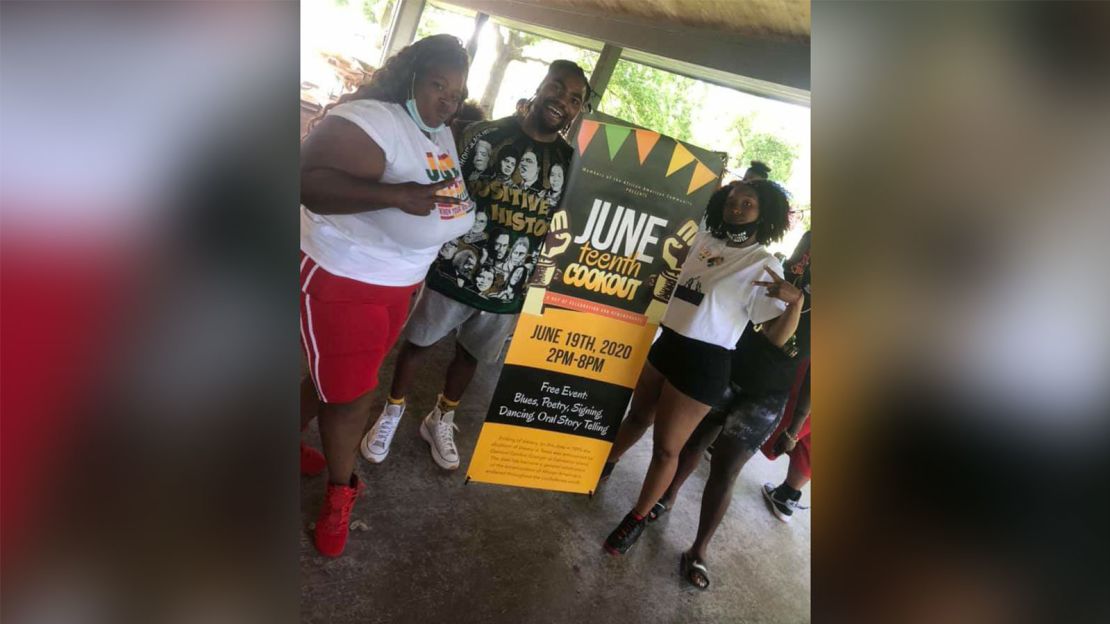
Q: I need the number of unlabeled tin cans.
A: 0